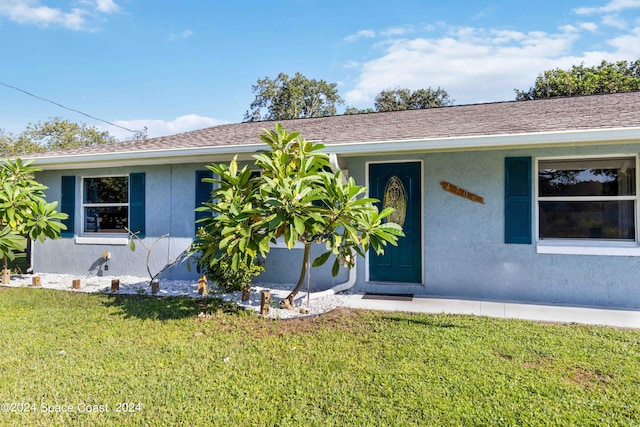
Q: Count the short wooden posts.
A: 8